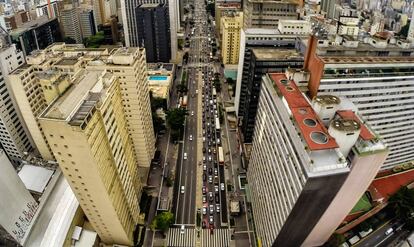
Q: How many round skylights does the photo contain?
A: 5